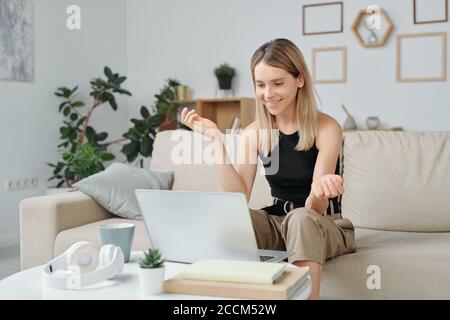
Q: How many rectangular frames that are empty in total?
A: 4